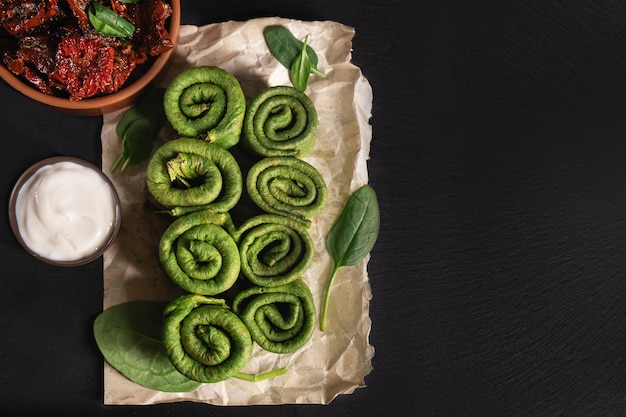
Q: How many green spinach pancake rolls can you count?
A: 8